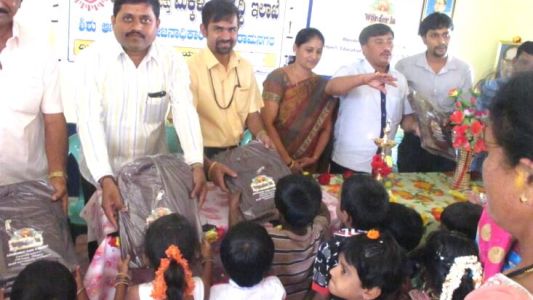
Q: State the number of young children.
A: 9